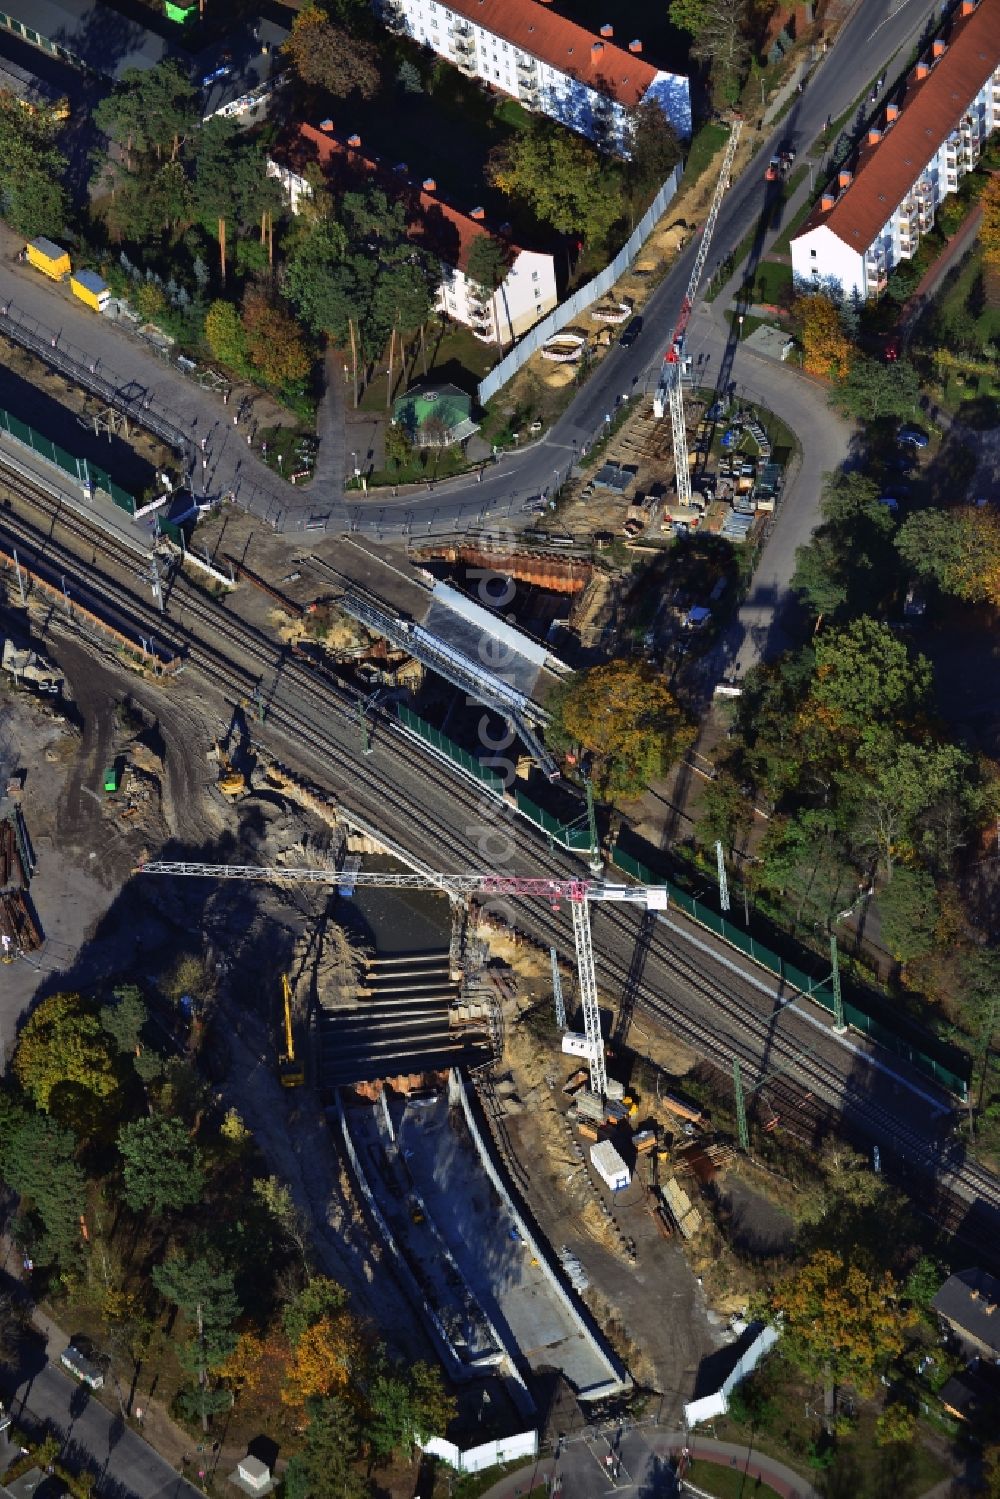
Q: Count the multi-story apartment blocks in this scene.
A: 3